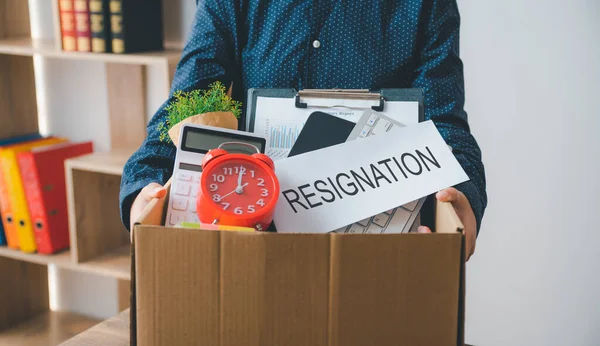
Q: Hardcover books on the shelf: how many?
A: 4